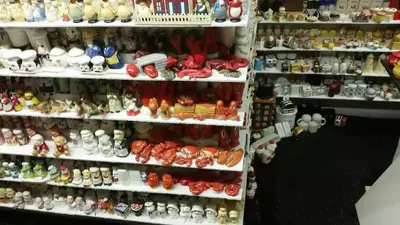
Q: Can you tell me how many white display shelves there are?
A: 10